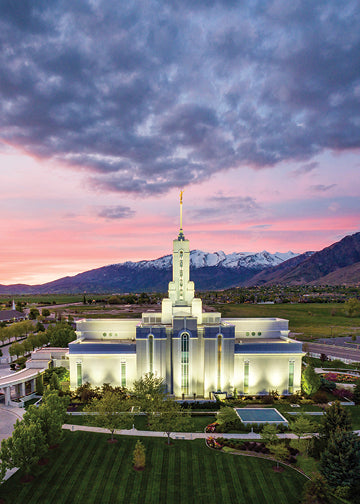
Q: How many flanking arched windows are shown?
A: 2